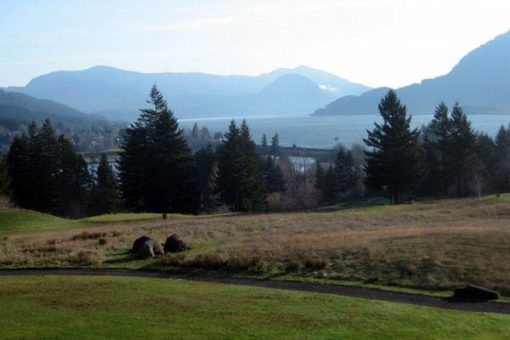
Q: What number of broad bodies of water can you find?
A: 1